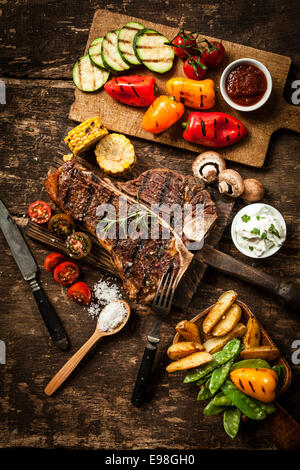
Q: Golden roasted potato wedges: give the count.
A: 8